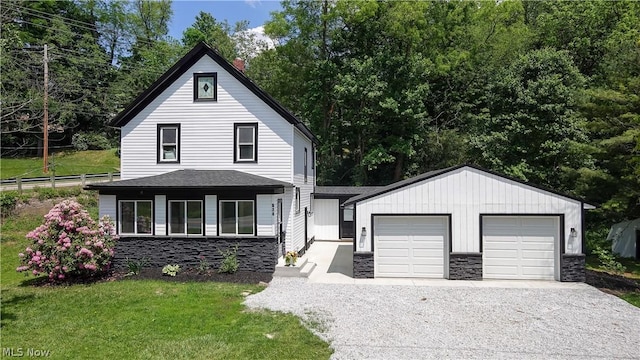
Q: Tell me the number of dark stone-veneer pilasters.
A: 3